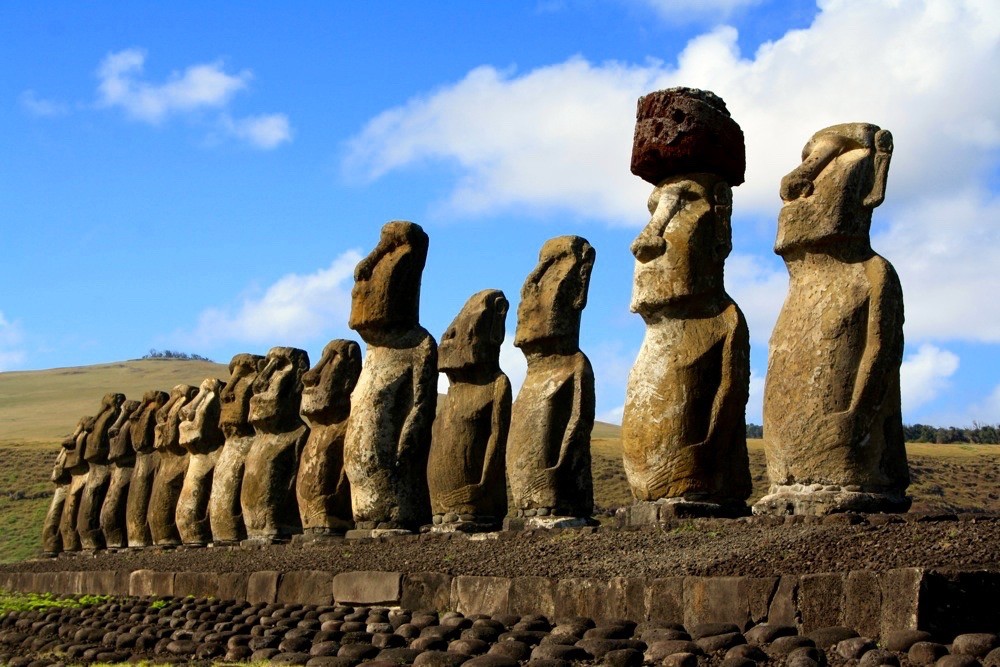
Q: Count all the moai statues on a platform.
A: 15